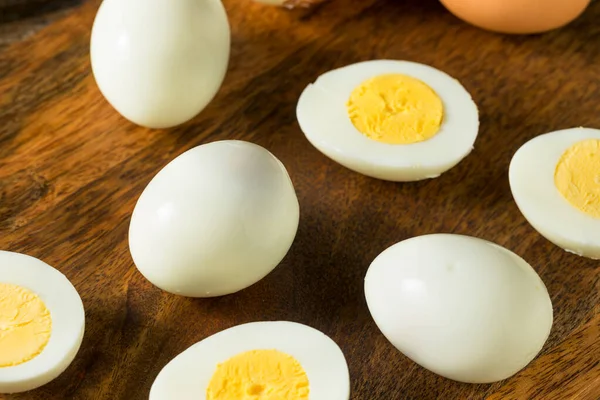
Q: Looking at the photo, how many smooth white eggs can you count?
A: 3